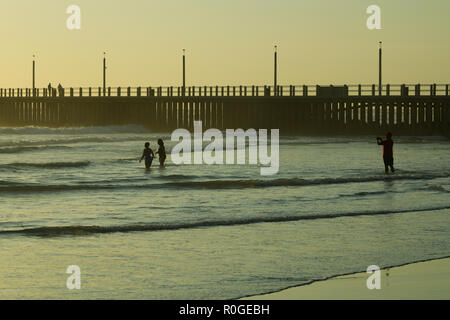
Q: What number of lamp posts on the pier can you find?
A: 5